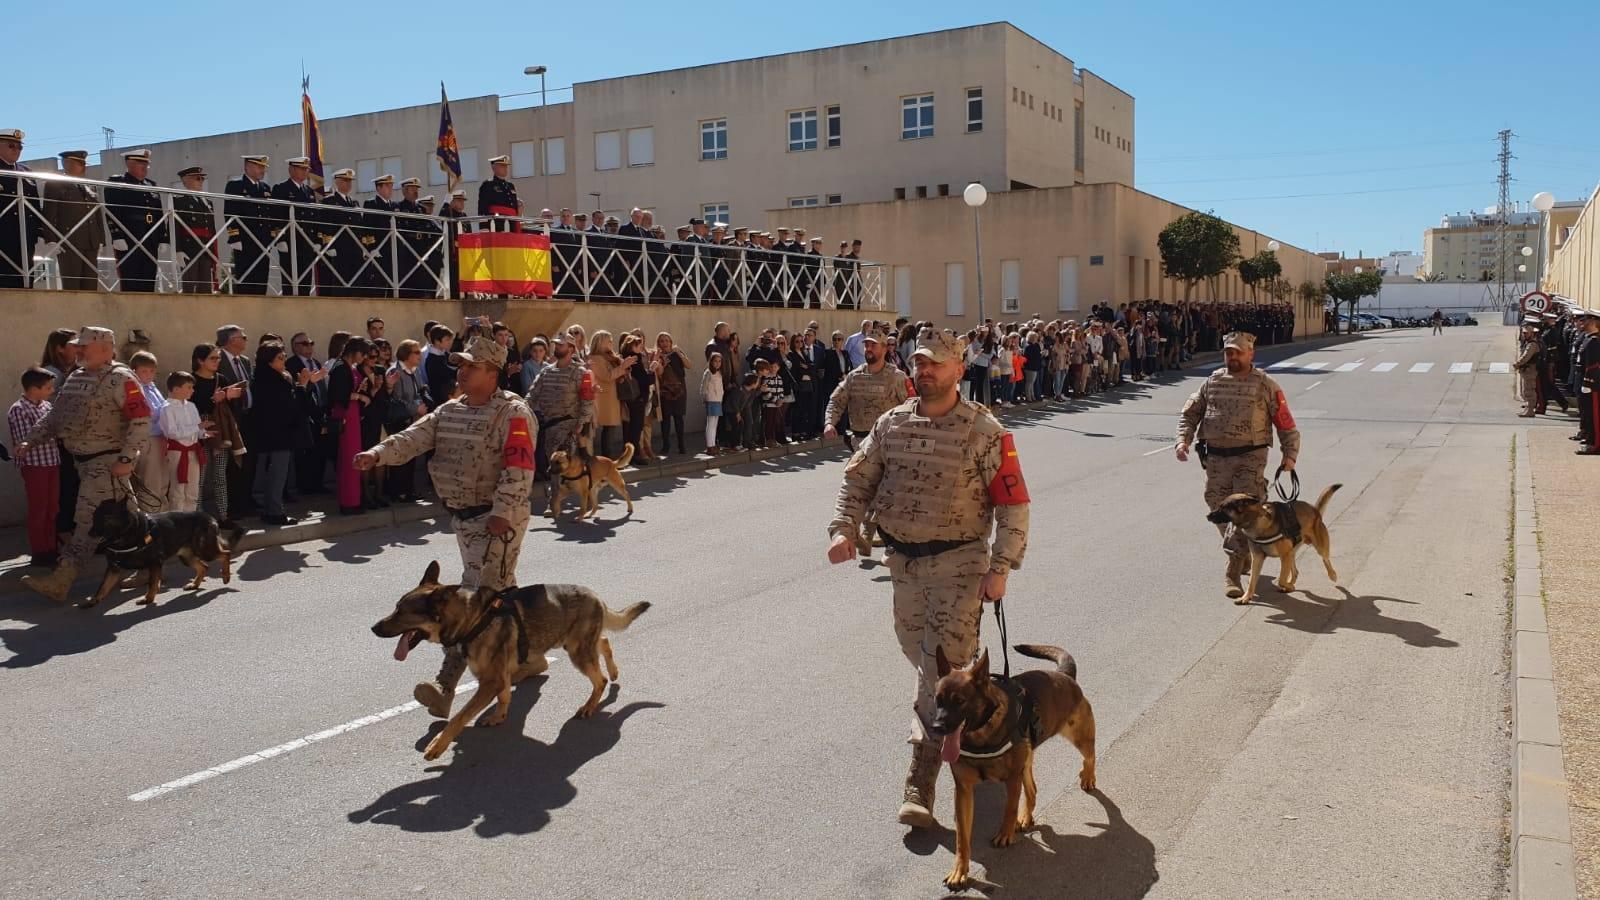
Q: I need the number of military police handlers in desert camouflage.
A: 6